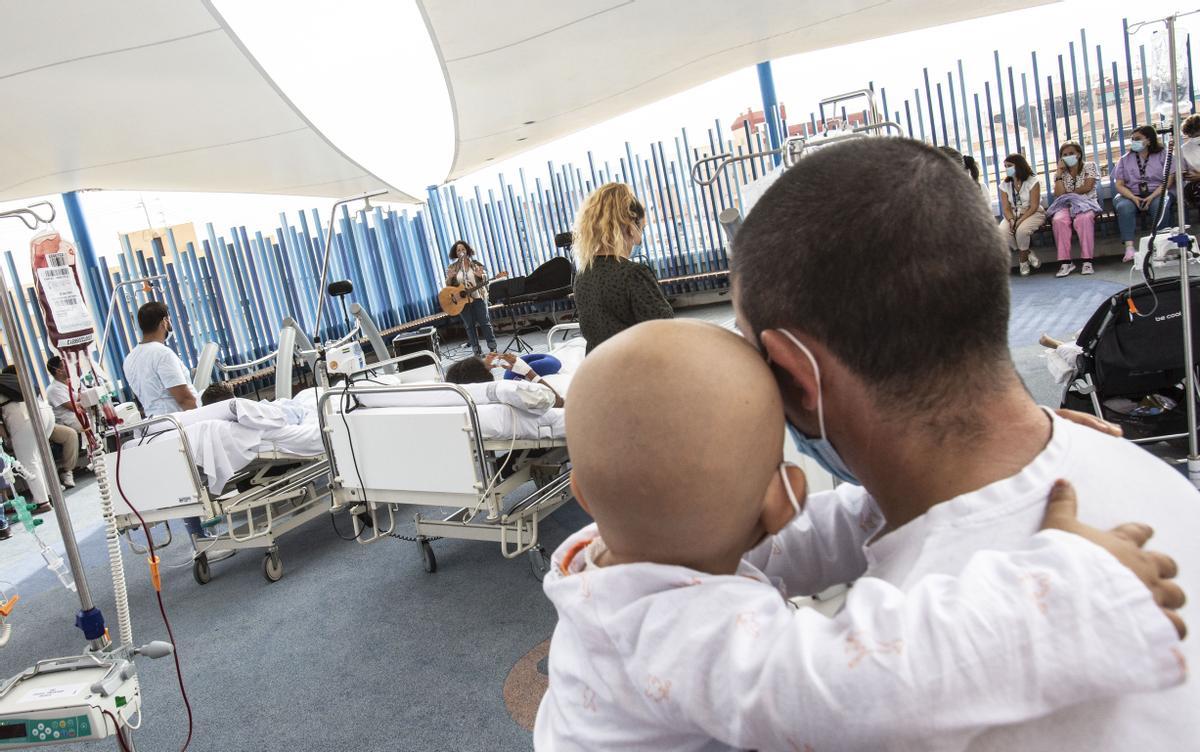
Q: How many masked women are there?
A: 4